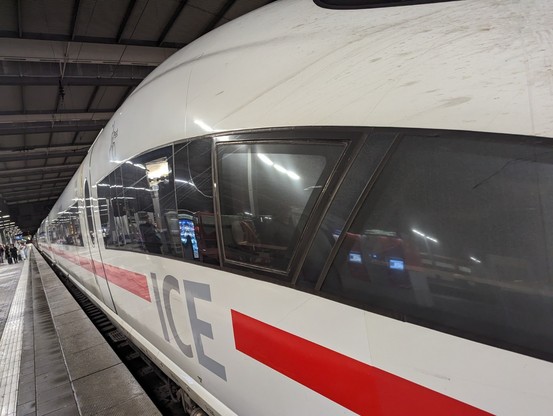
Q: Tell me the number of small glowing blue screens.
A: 2